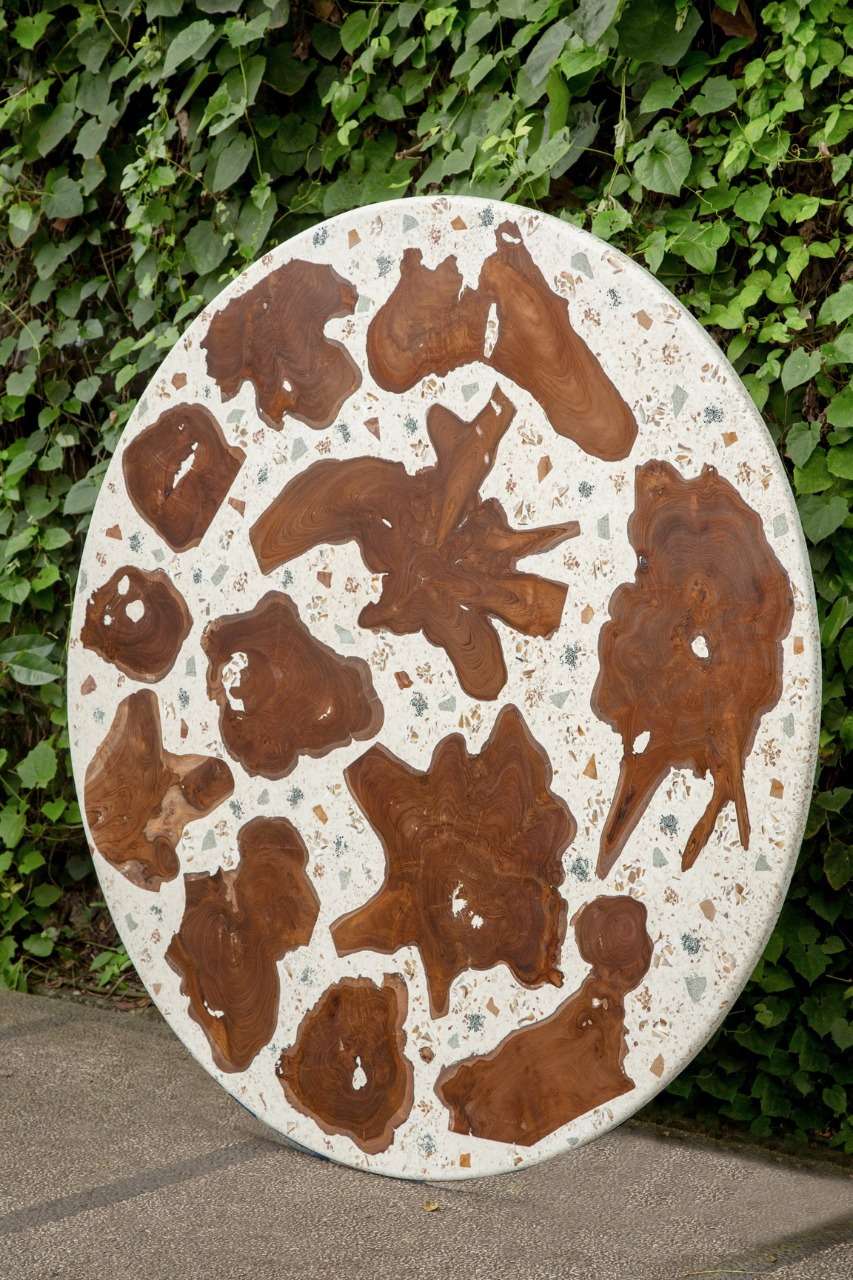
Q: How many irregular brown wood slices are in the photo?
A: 12